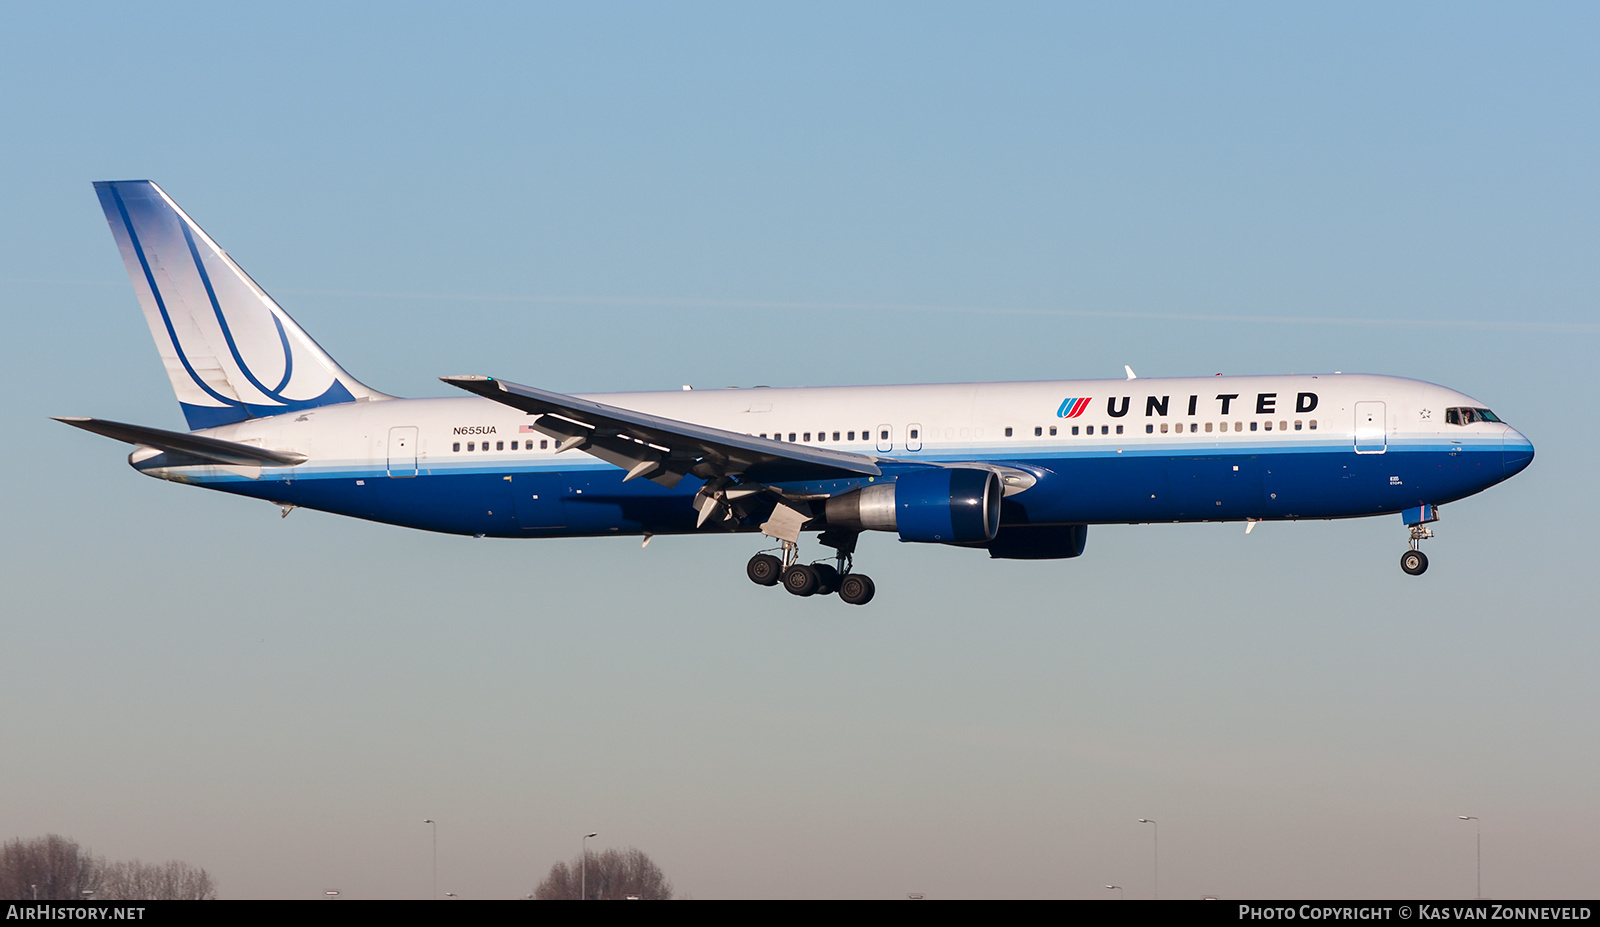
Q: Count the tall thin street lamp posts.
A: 4